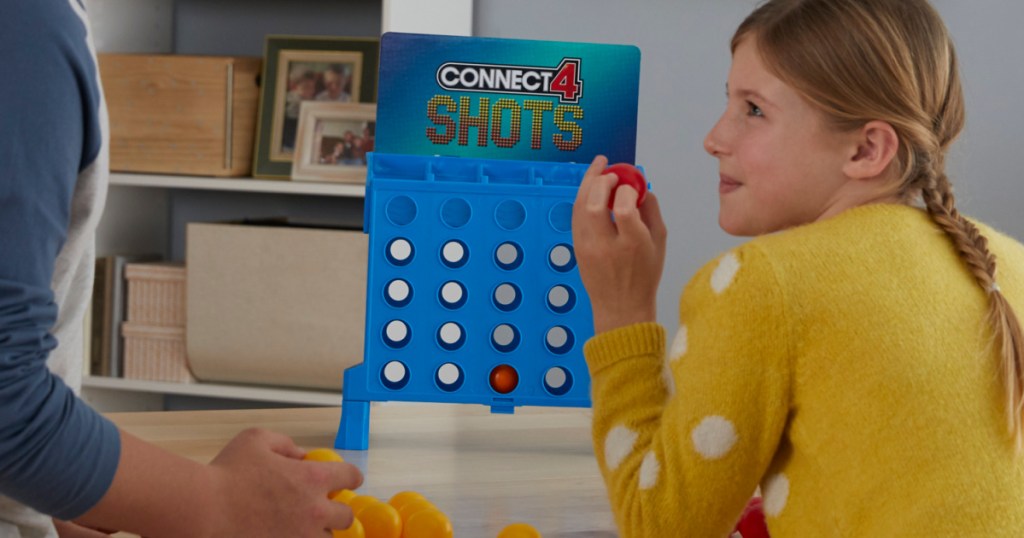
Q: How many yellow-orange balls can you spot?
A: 9